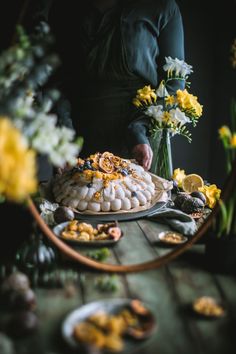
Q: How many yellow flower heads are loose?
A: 2